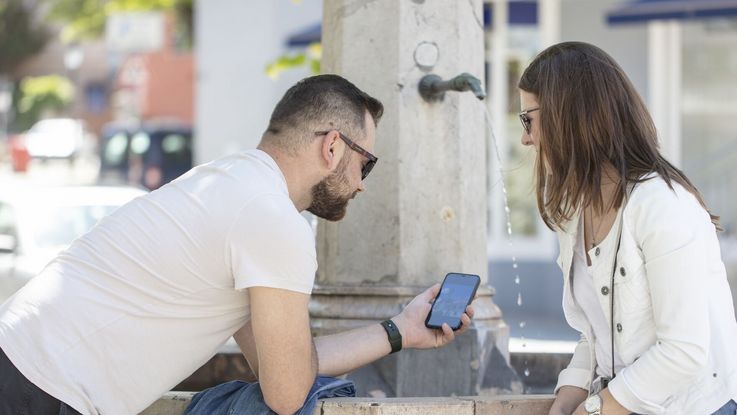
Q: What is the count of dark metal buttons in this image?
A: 4